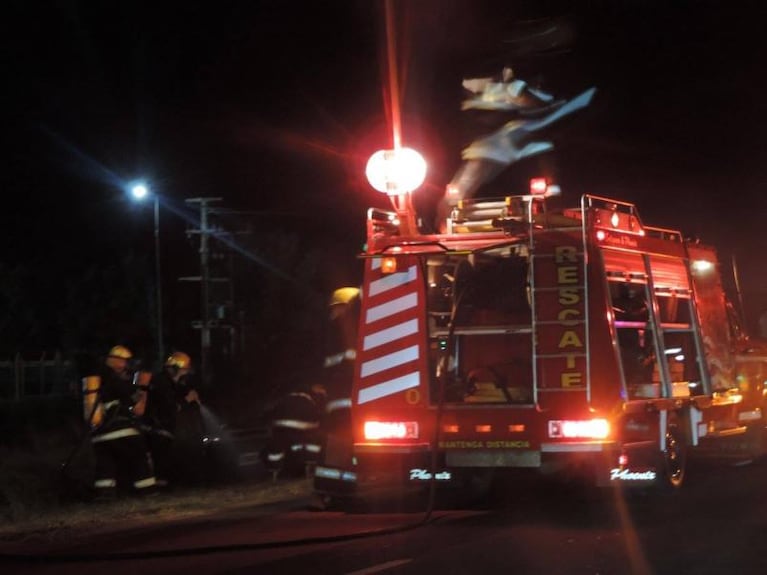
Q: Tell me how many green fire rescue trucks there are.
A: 0